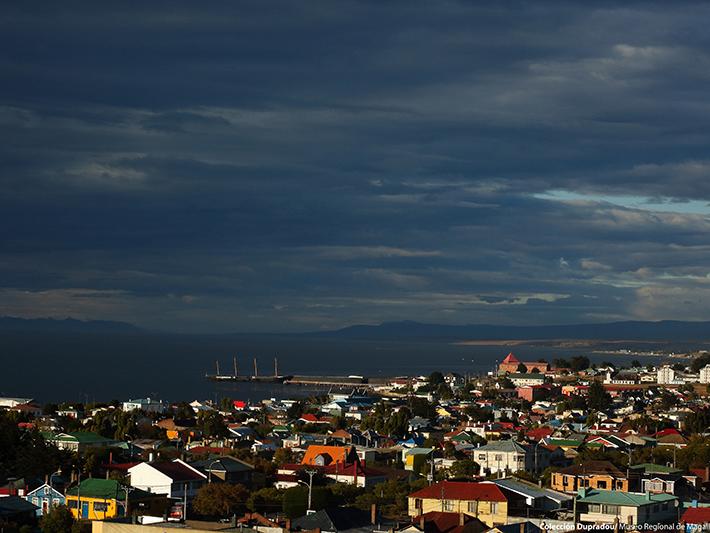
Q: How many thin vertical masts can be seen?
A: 4